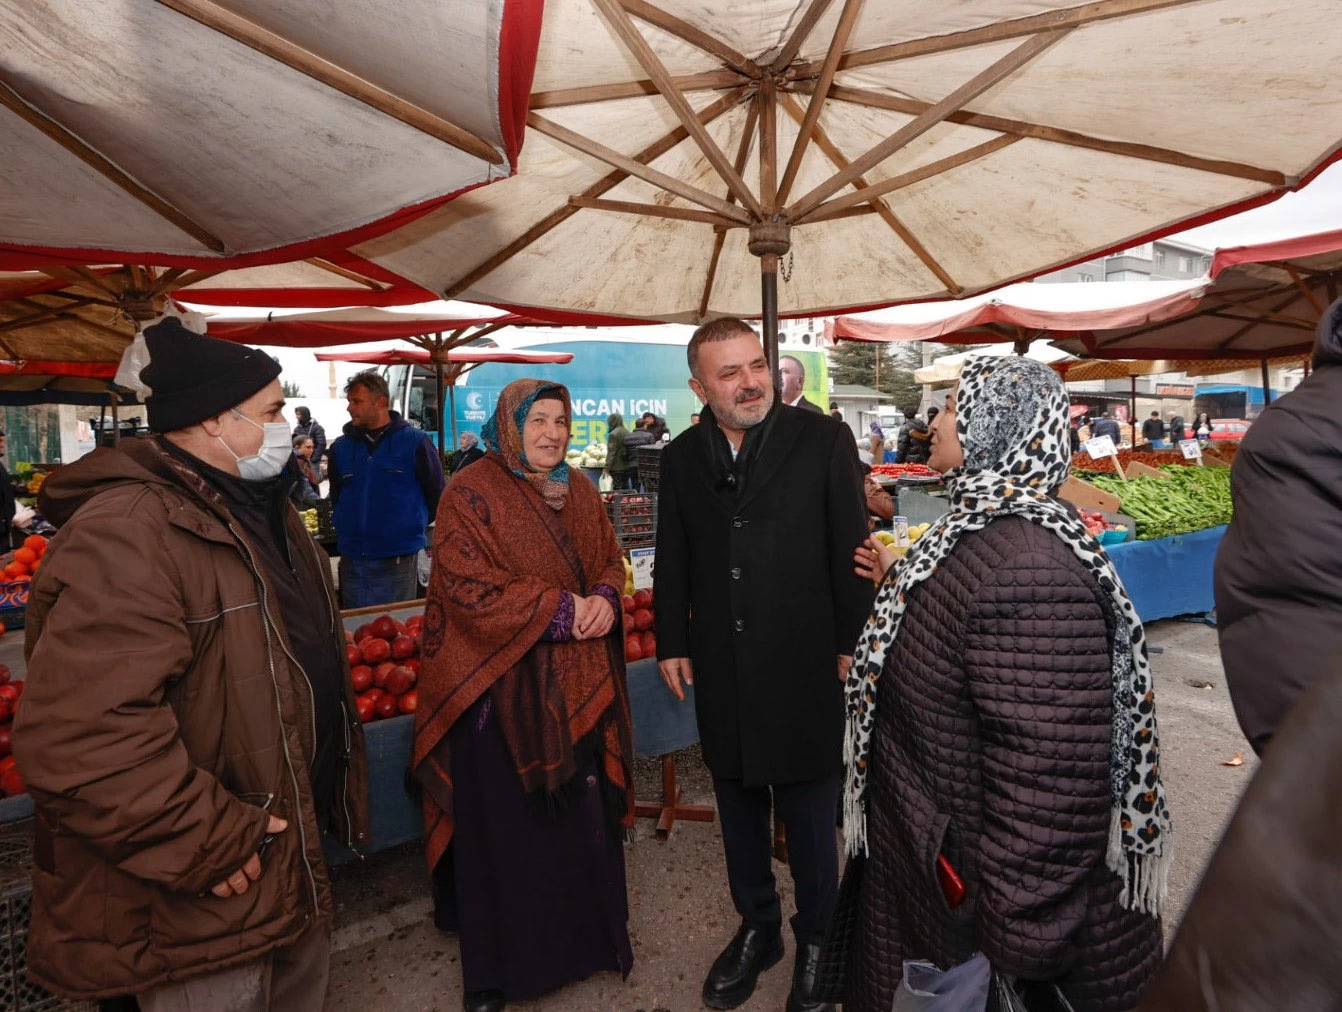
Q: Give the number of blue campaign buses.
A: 1